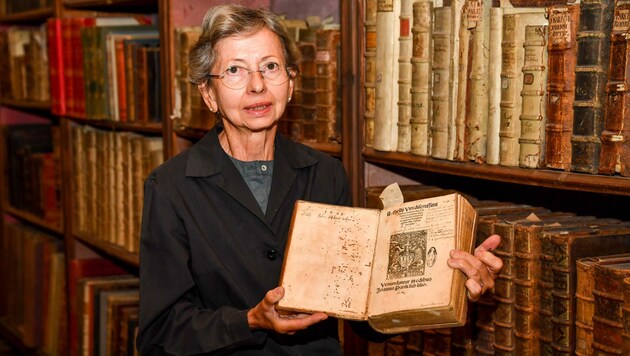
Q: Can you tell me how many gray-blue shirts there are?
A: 1